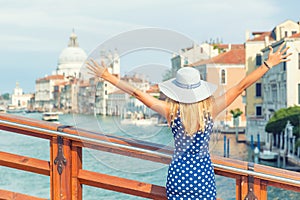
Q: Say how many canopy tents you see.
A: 0